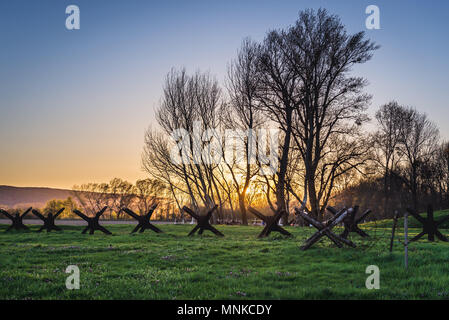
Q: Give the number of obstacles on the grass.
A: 9